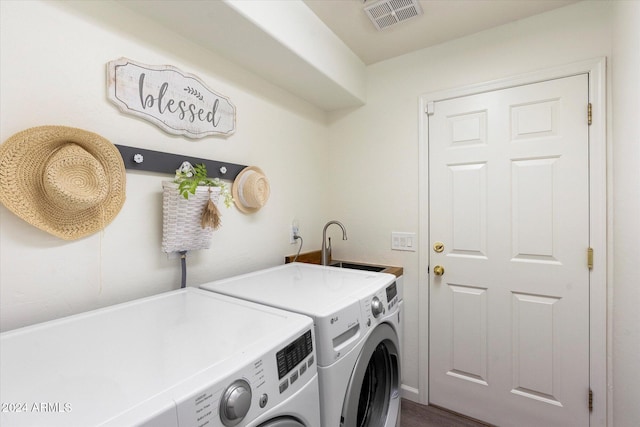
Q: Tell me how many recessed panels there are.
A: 6